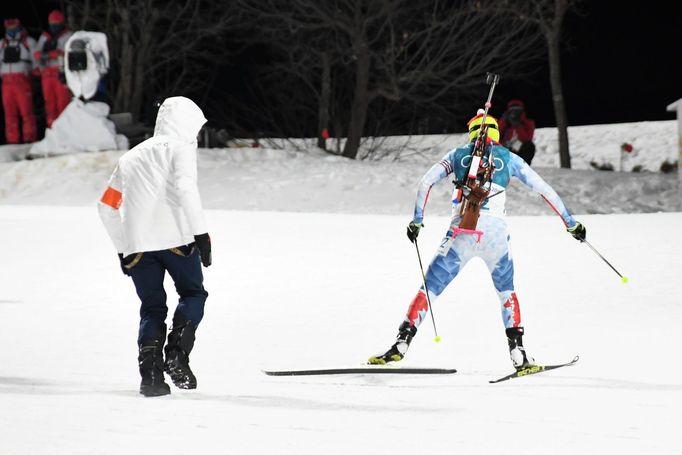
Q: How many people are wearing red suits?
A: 3